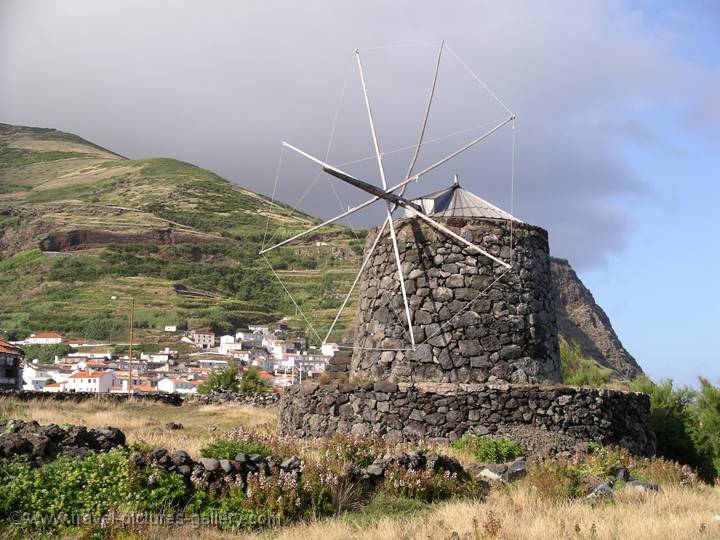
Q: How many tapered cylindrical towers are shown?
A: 1